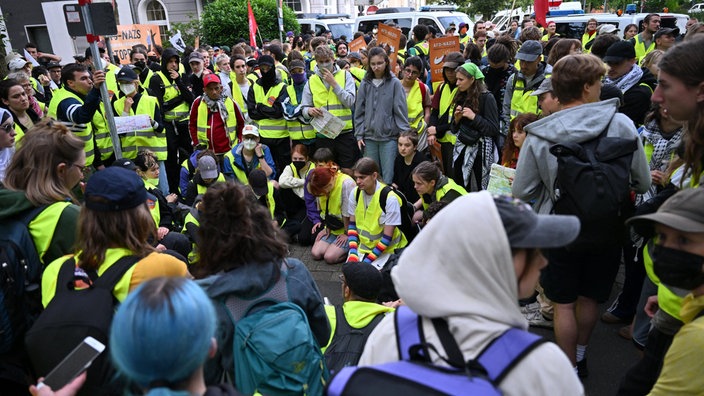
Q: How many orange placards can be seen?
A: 4